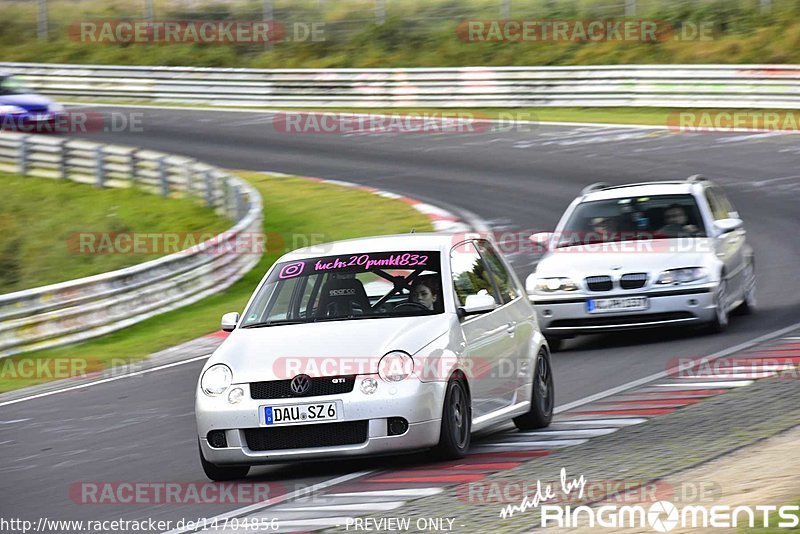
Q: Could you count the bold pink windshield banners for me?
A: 1